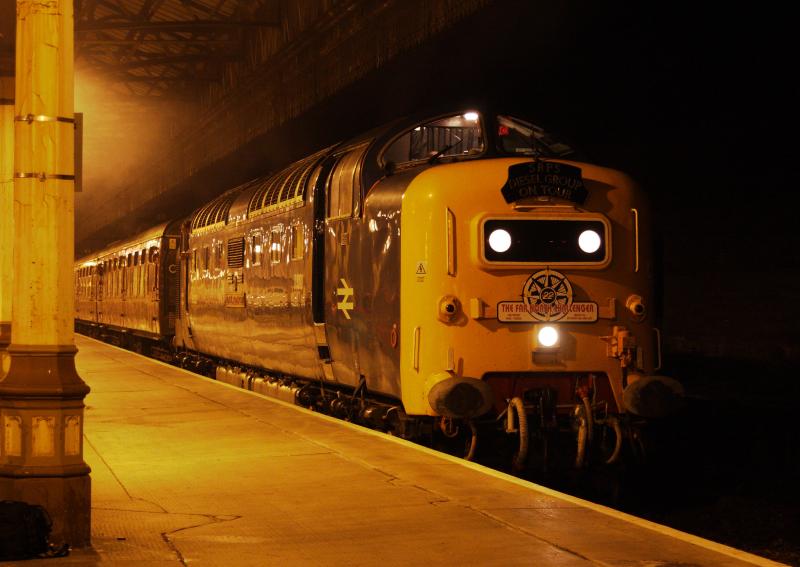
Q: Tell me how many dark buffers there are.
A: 2